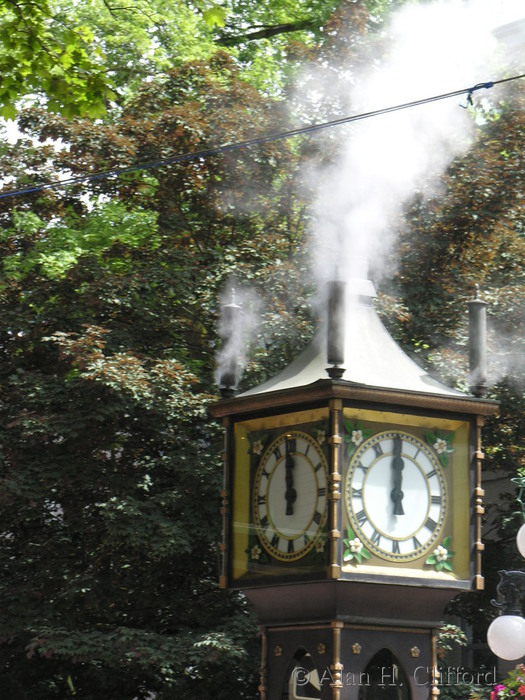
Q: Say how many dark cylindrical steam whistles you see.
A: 3